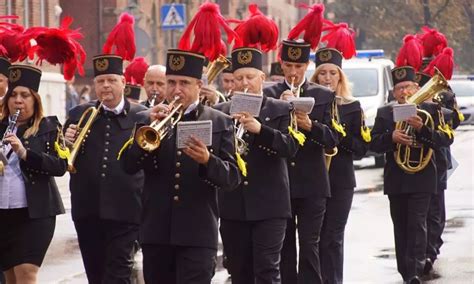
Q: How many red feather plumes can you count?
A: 11